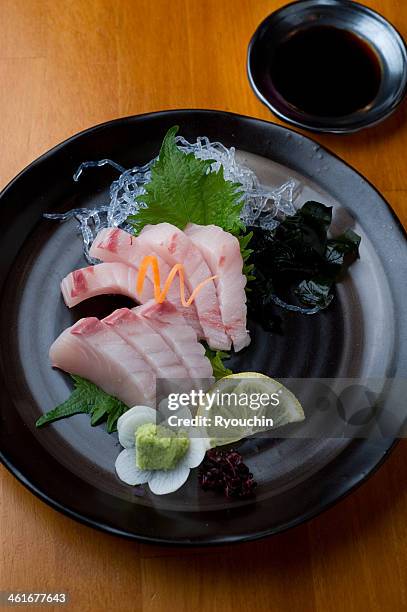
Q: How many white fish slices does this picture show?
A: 7